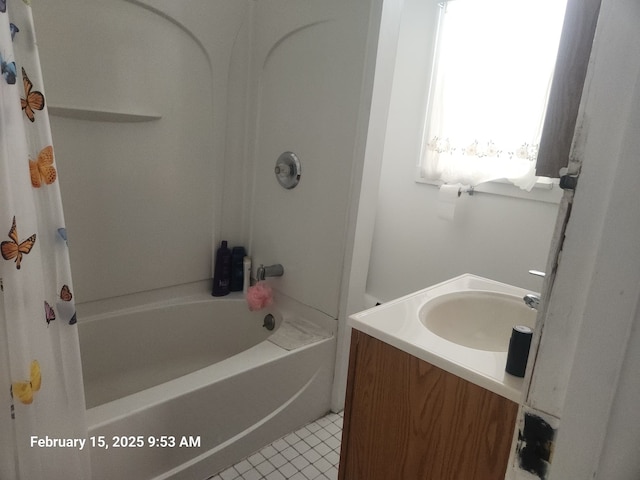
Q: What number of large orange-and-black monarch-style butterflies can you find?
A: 2